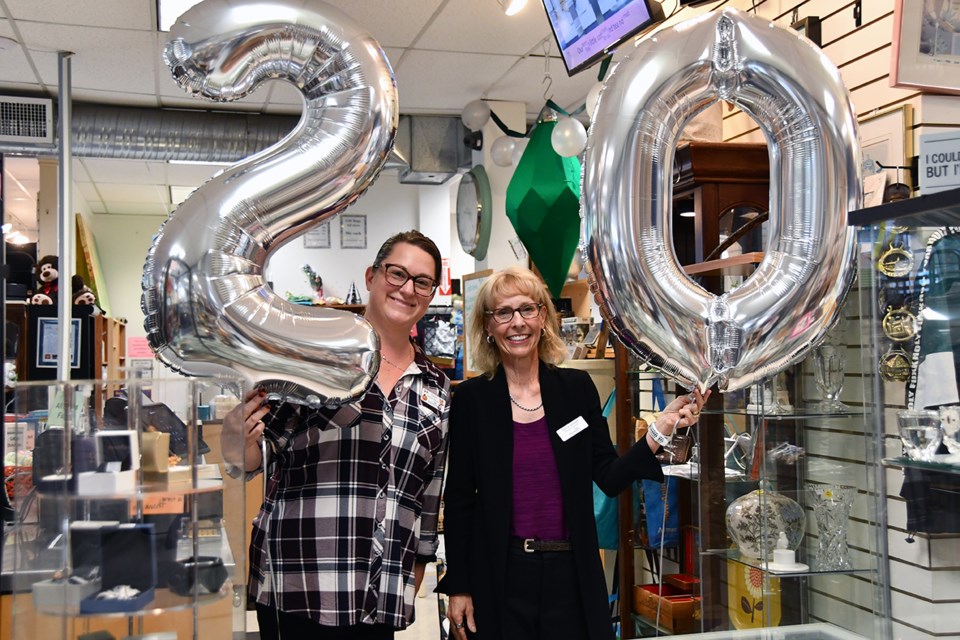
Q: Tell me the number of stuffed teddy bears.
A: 1